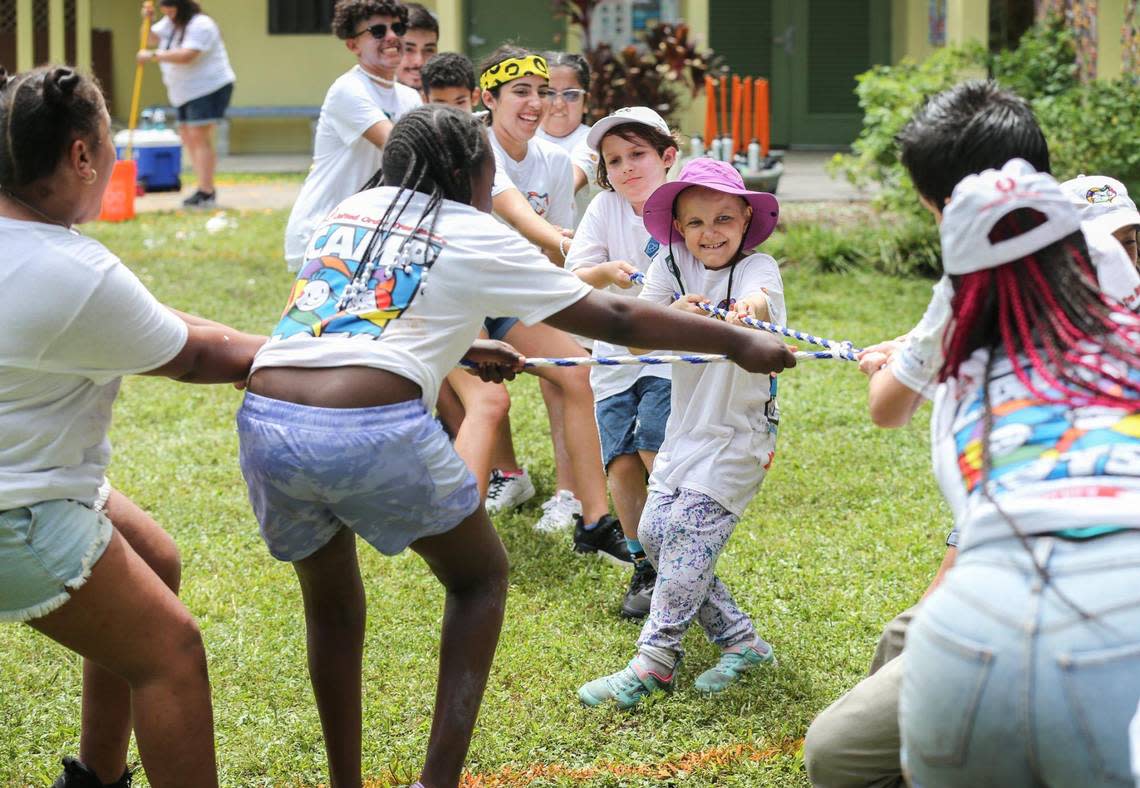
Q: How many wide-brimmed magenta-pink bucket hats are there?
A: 1